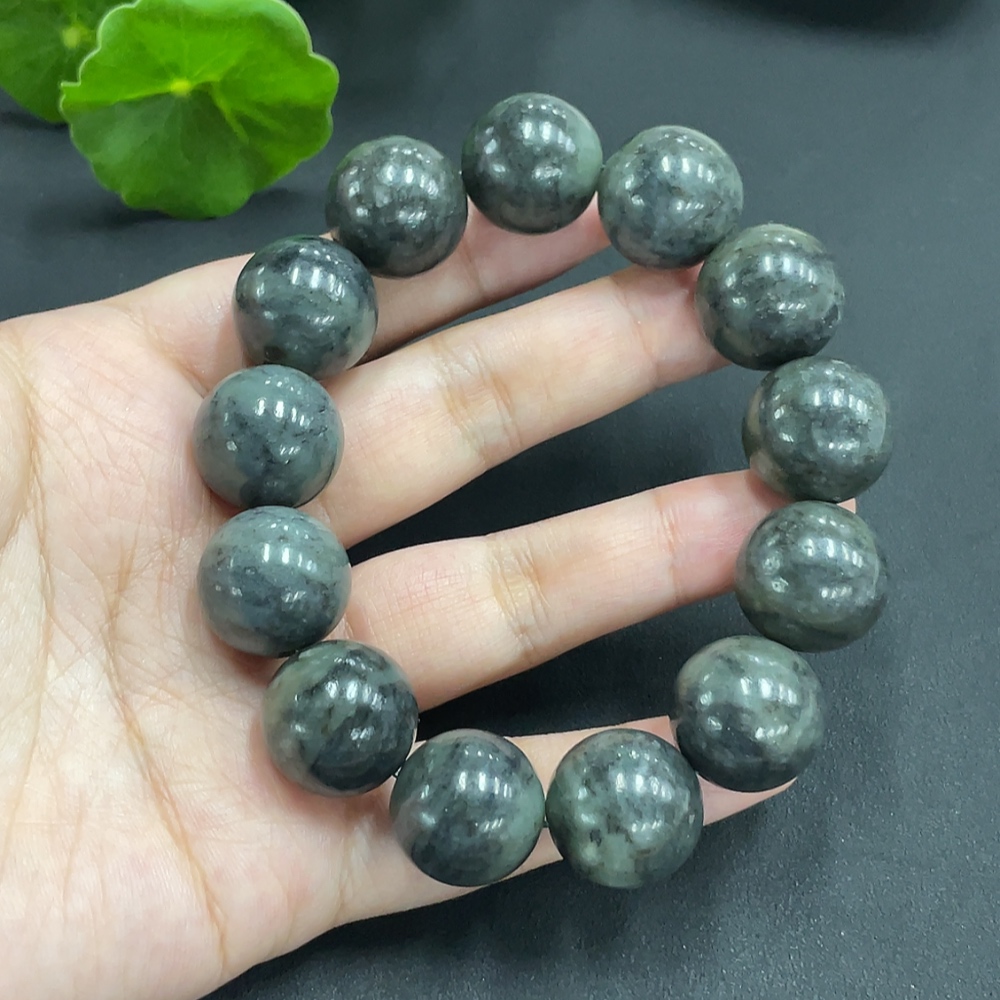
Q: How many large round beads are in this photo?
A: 13